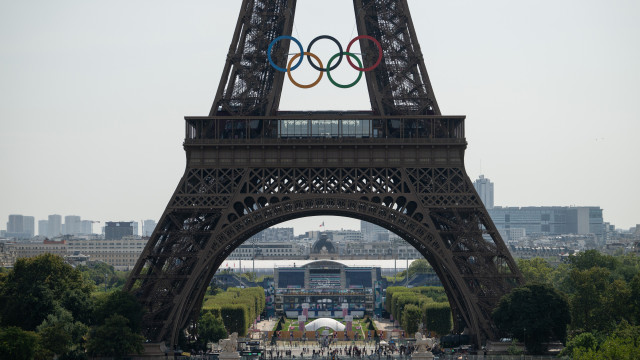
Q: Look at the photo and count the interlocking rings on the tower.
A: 5